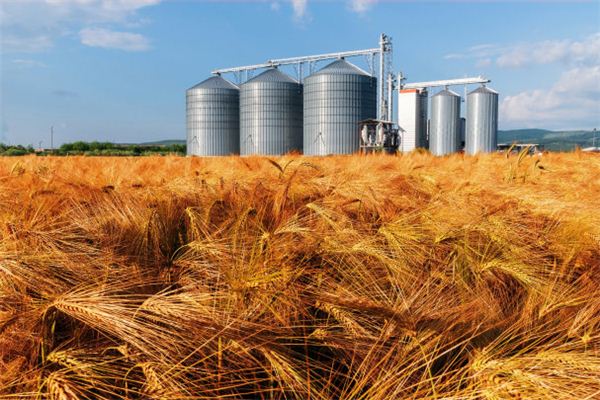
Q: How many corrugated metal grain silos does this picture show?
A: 5